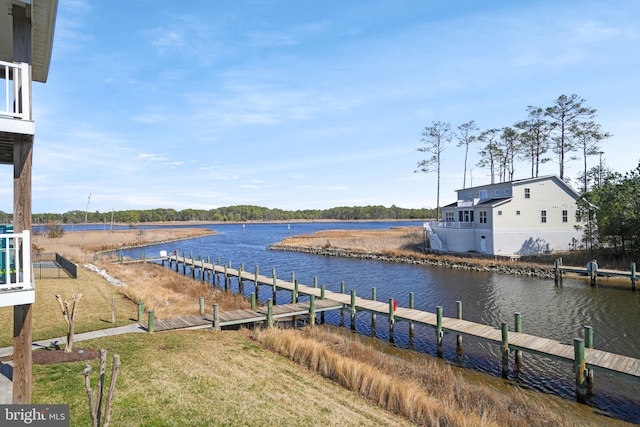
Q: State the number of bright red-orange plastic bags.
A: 0